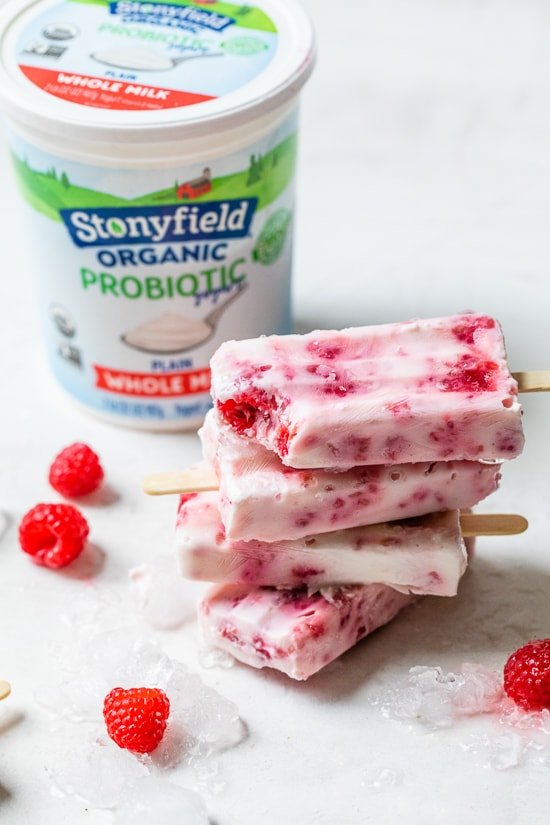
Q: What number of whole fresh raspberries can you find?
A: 4